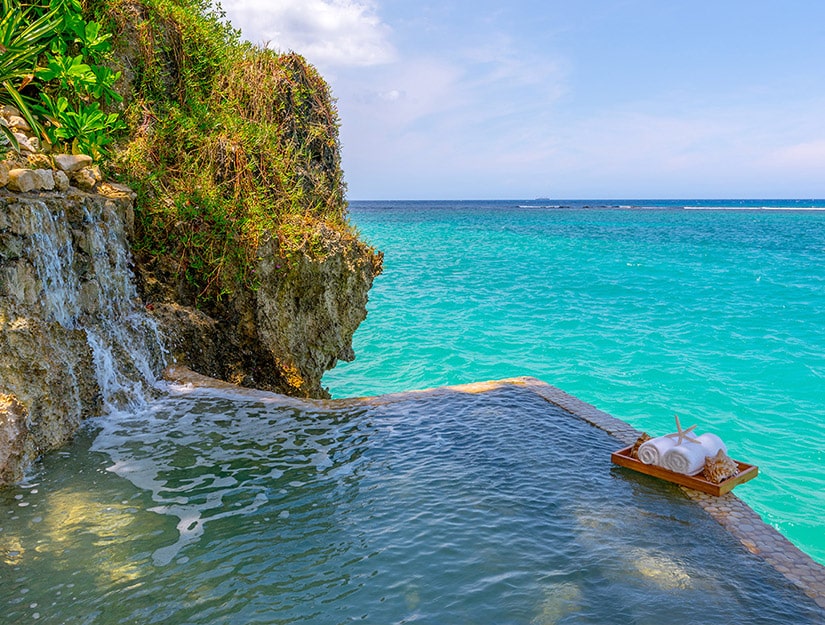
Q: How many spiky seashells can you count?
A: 2